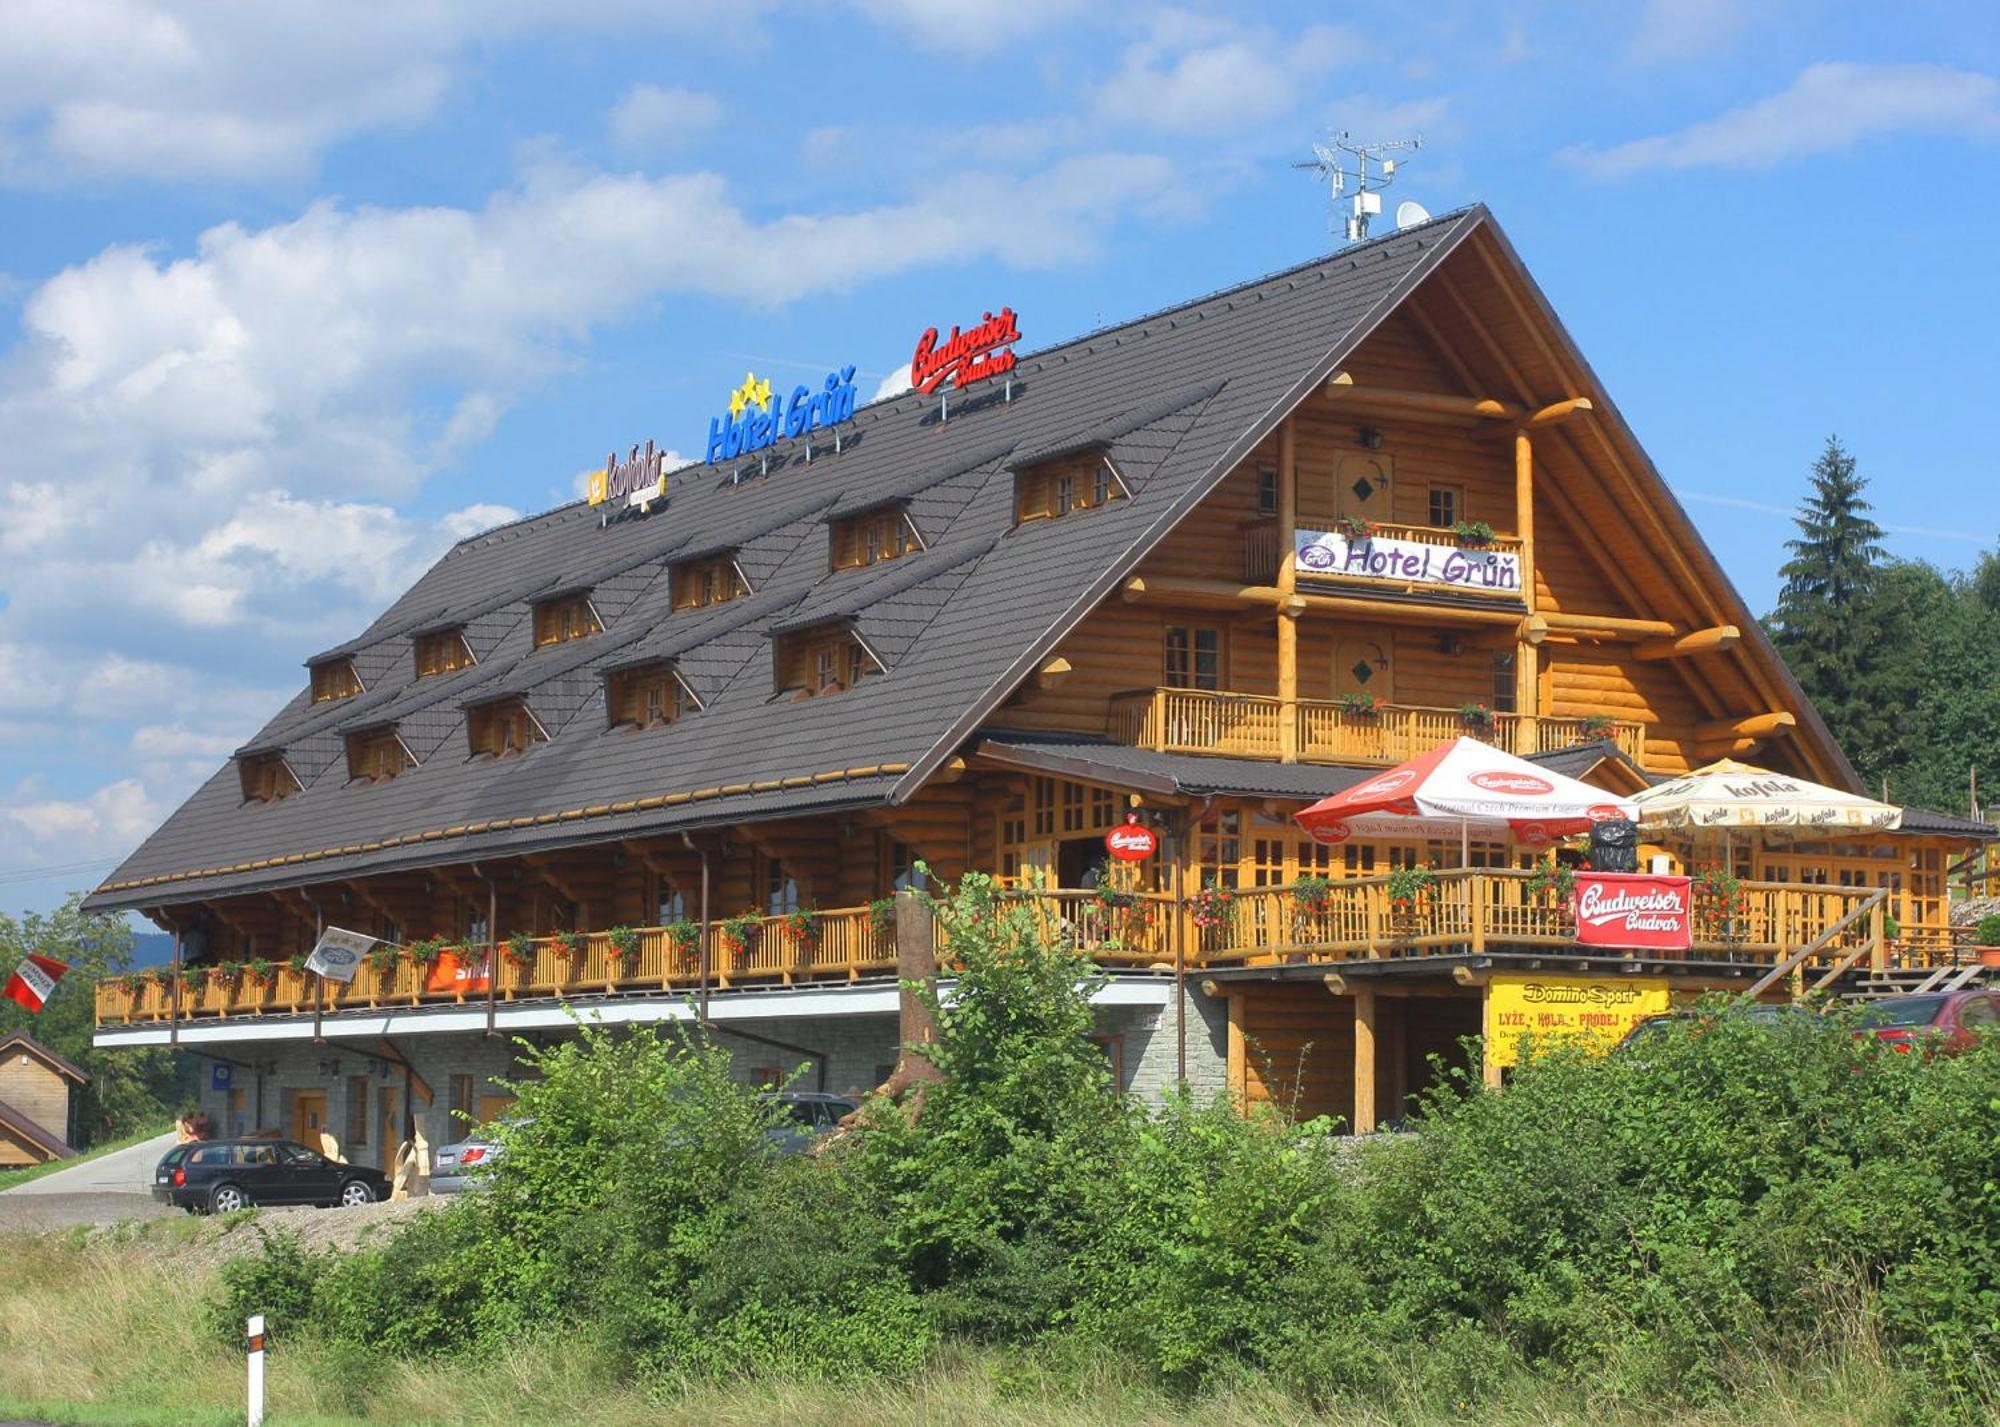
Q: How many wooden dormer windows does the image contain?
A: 11